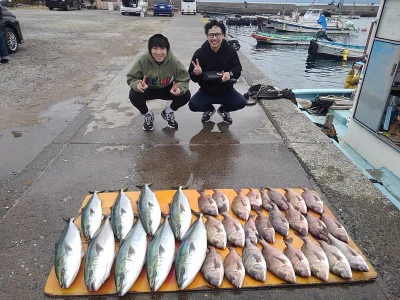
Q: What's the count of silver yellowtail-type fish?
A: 9